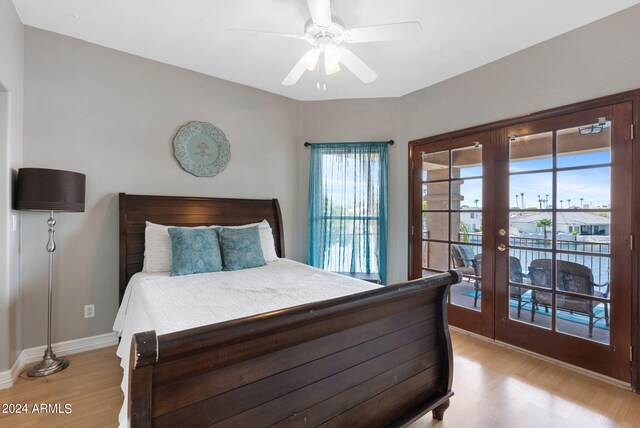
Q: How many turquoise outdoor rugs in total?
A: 1